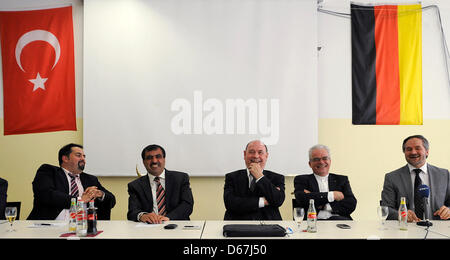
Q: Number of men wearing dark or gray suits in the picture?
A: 5